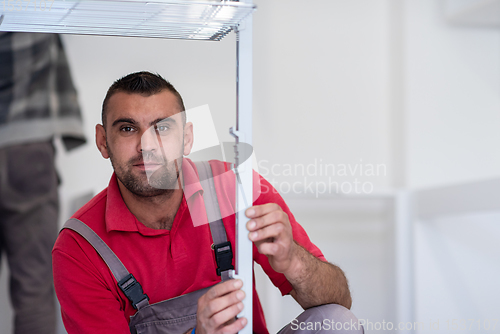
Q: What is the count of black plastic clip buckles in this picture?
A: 2